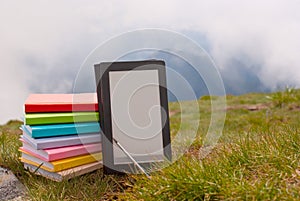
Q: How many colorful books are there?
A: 7